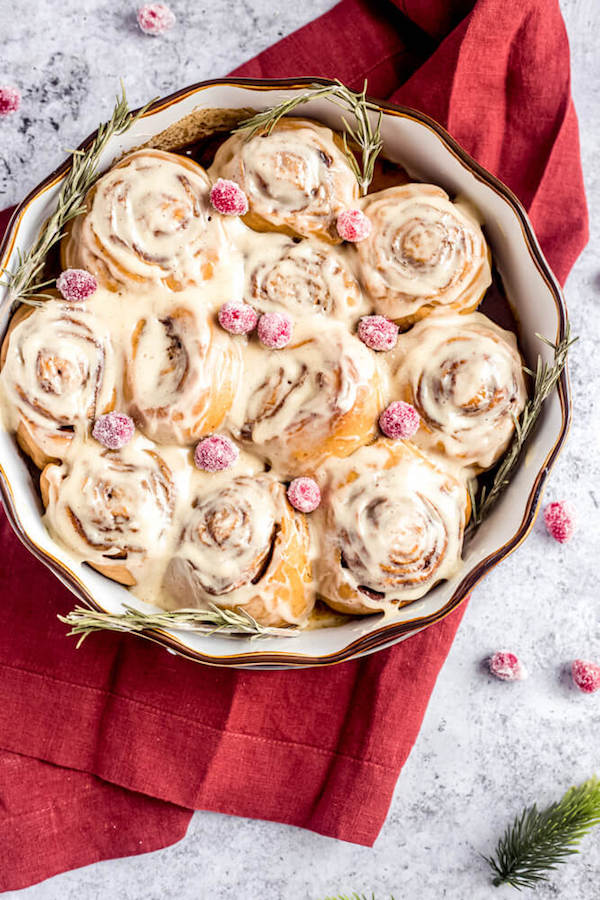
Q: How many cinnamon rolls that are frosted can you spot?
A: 11